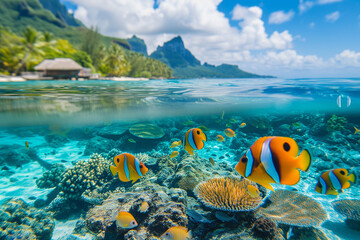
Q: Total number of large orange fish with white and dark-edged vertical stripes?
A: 4